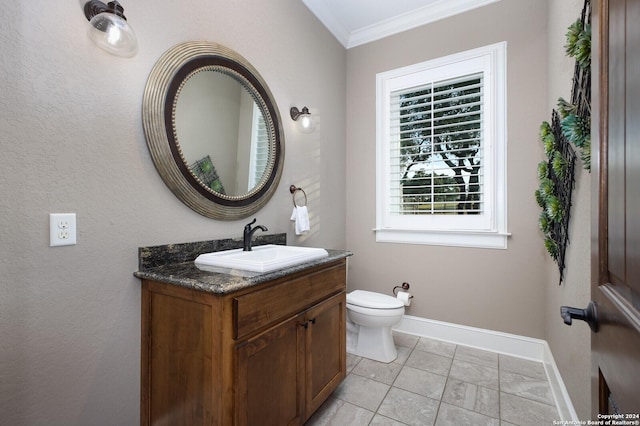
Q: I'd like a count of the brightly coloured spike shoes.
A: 0